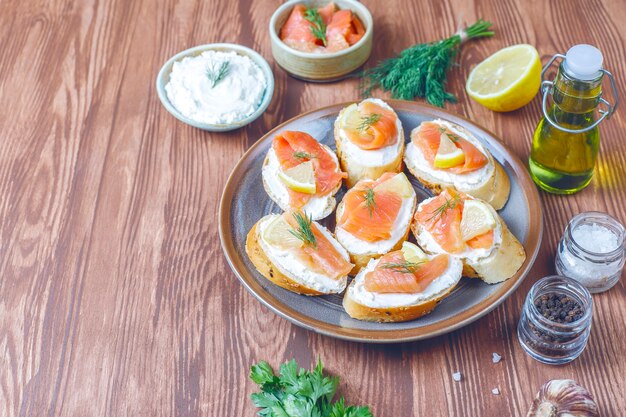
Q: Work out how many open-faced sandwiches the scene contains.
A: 7